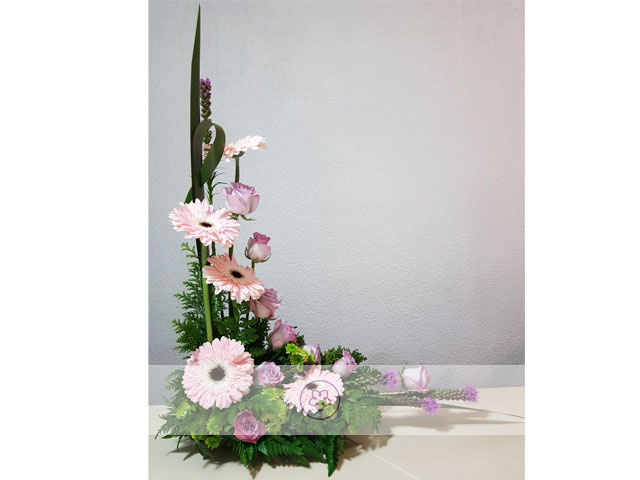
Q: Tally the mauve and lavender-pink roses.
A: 9